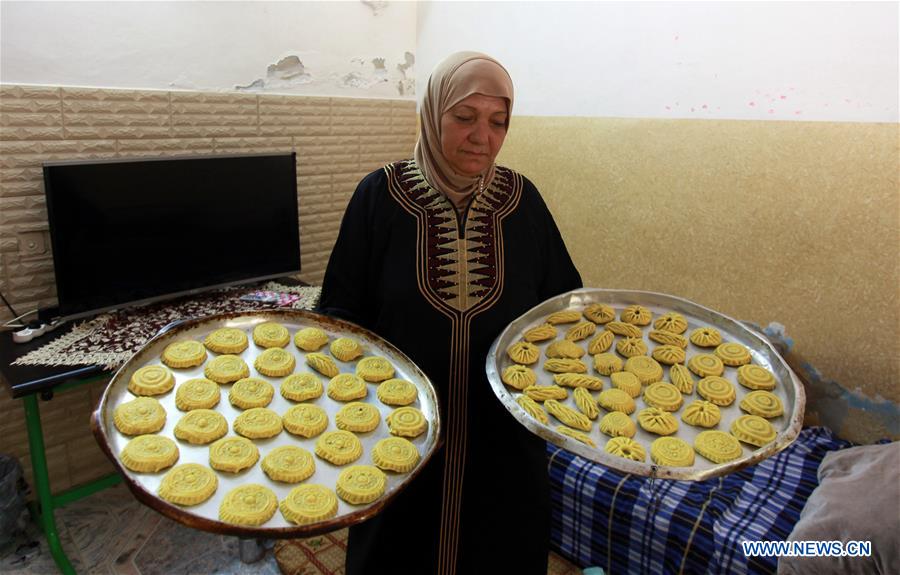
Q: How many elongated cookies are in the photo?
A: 15